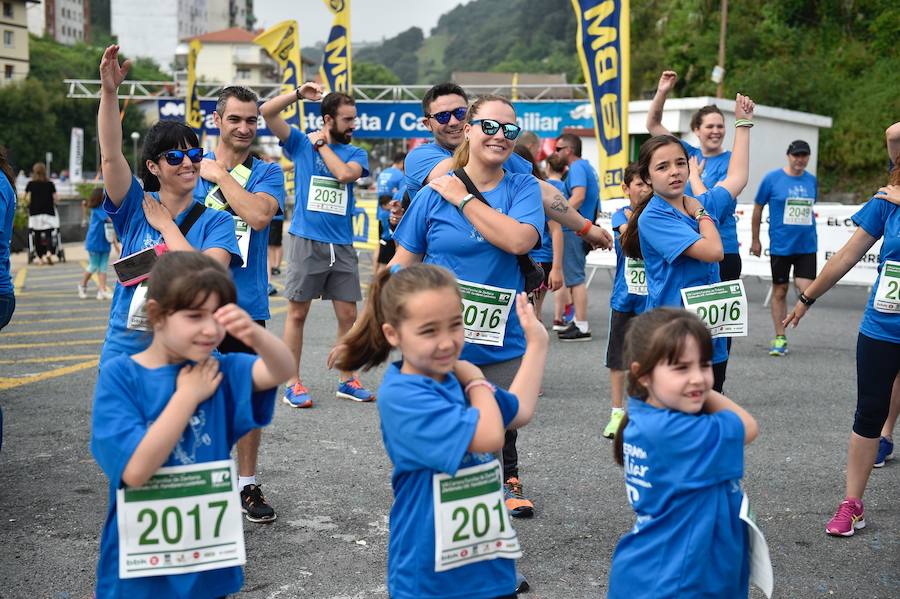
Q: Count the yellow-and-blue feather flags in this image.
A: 4